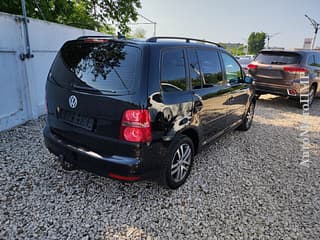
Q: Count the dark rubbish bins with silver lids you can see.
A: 0